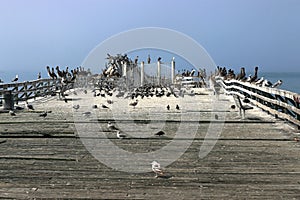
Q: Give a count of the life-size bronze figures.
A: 0